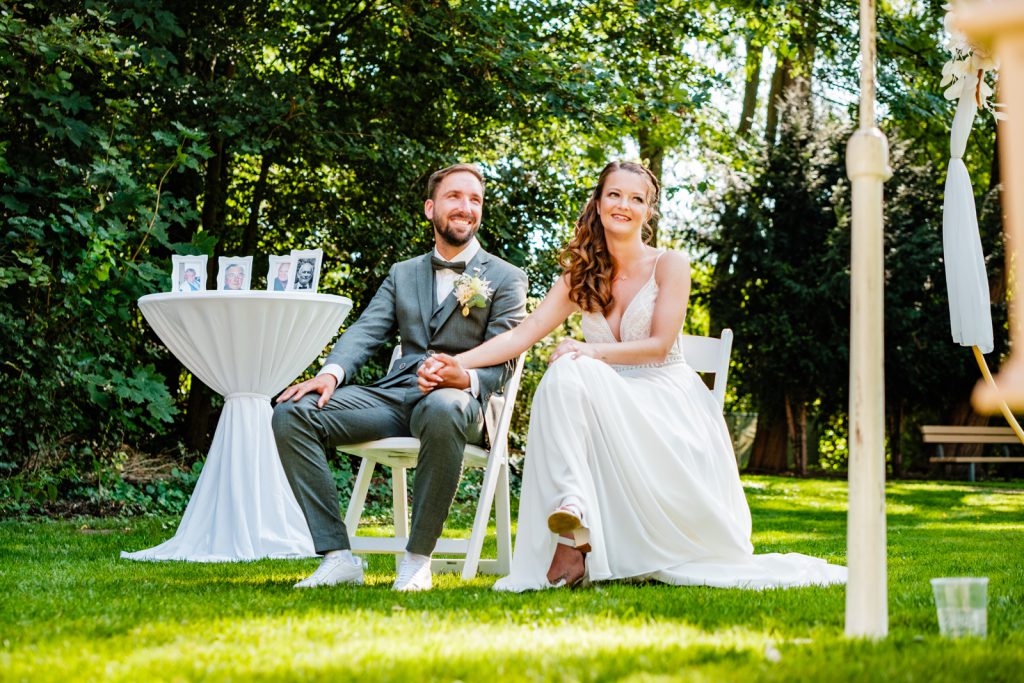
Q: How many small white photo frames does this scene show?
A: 4